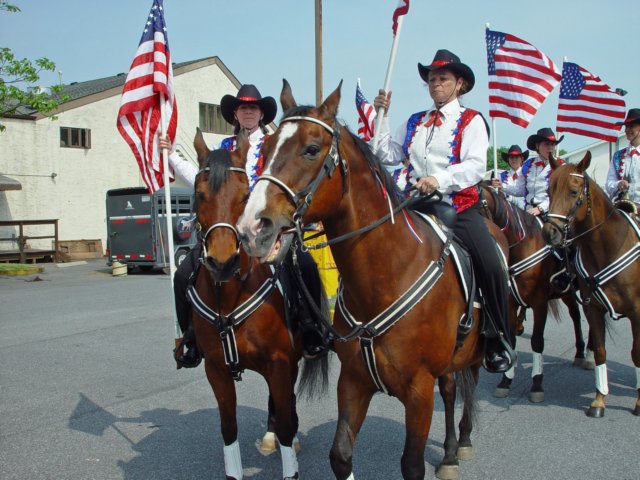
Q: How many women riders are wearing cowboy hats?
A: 5